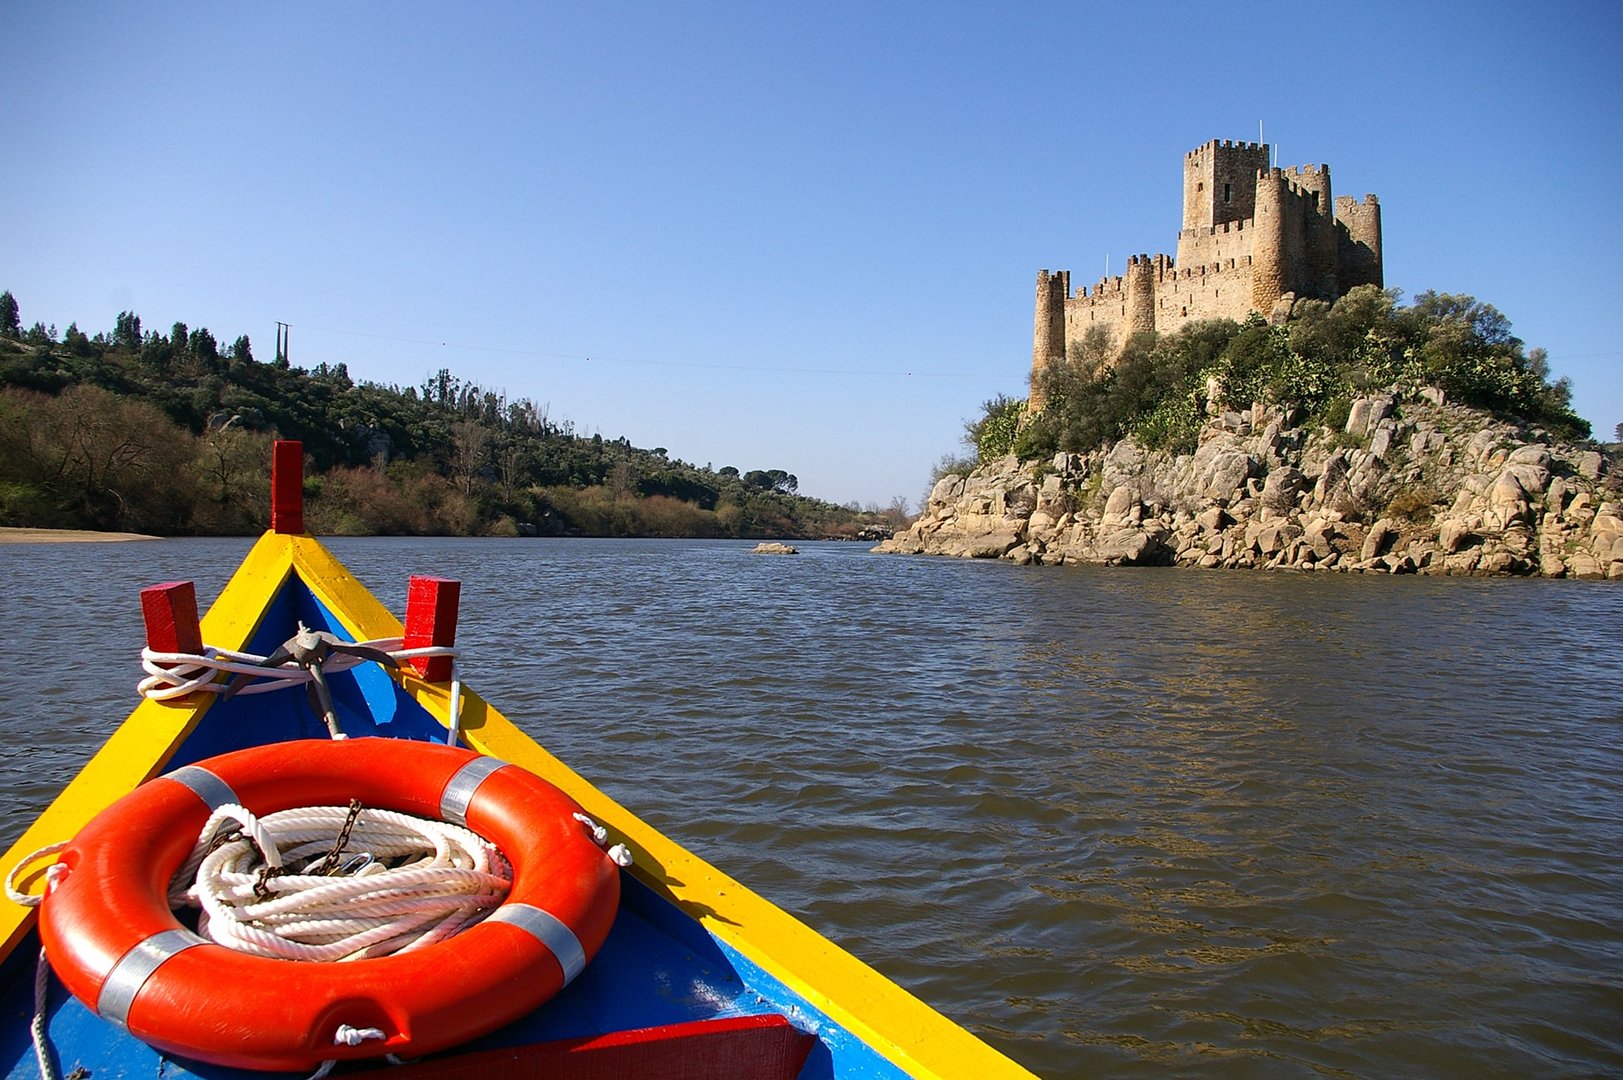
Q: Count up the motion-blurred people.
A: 0